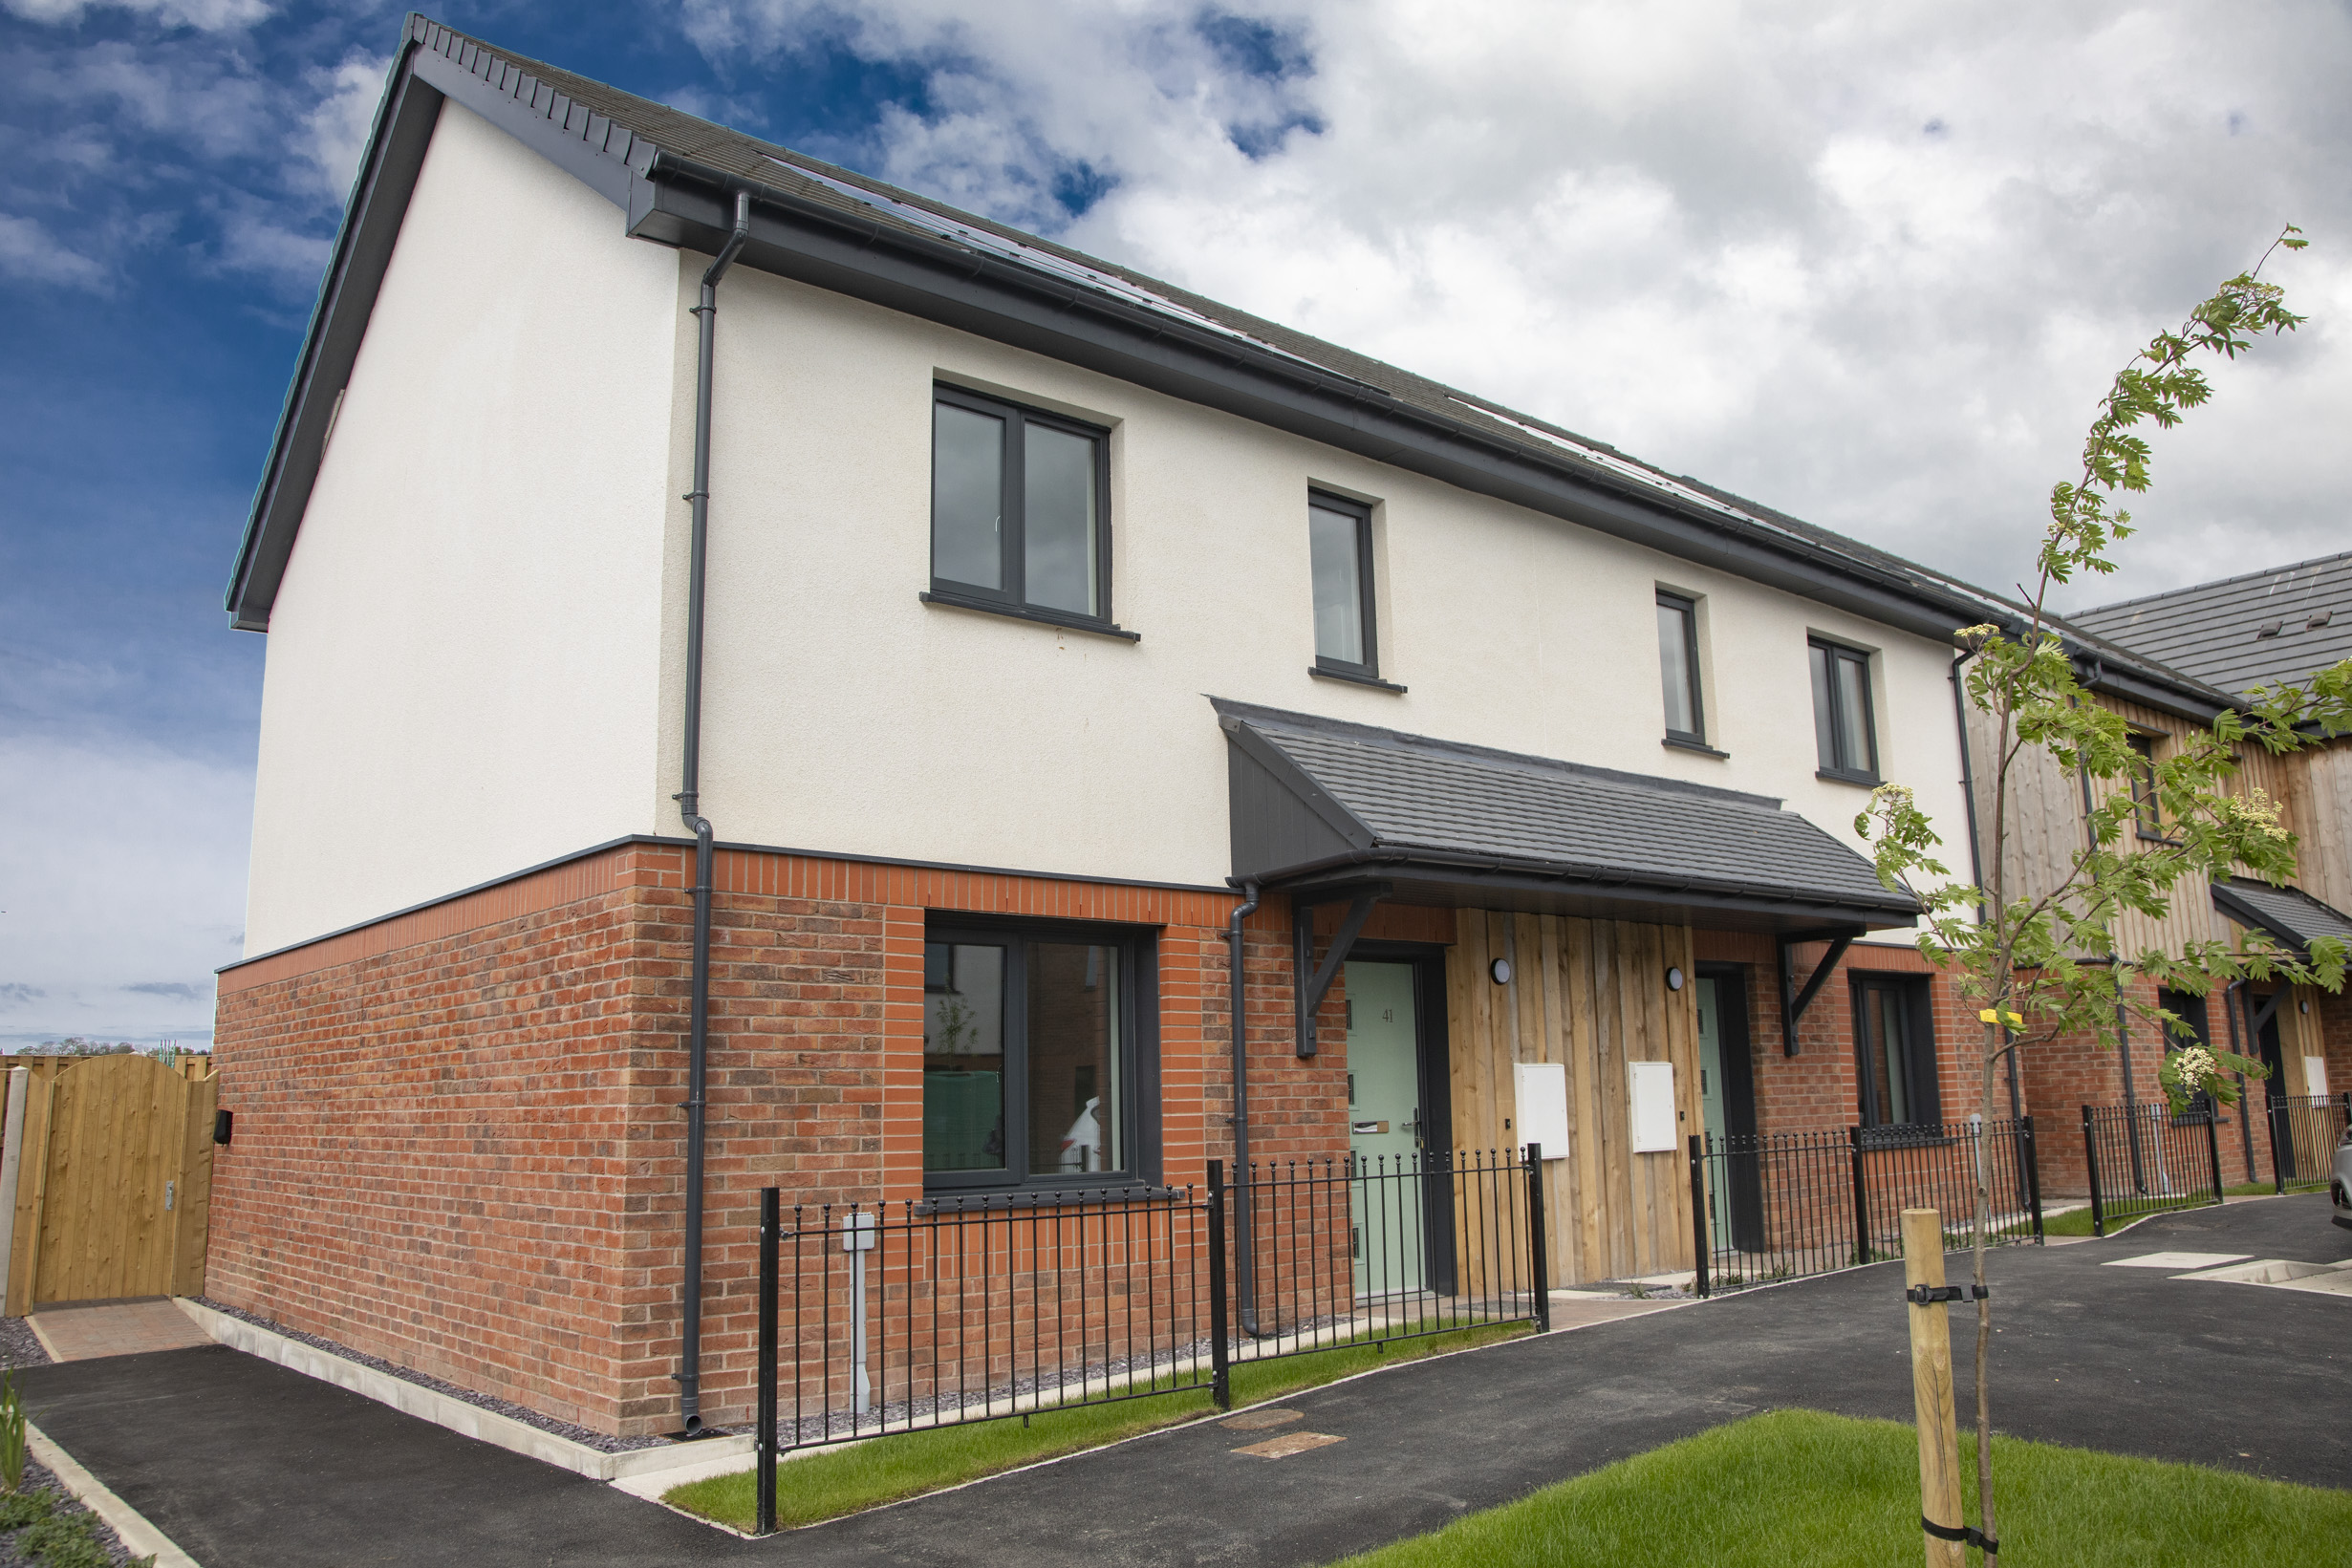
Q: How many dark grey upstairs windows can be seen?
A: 5